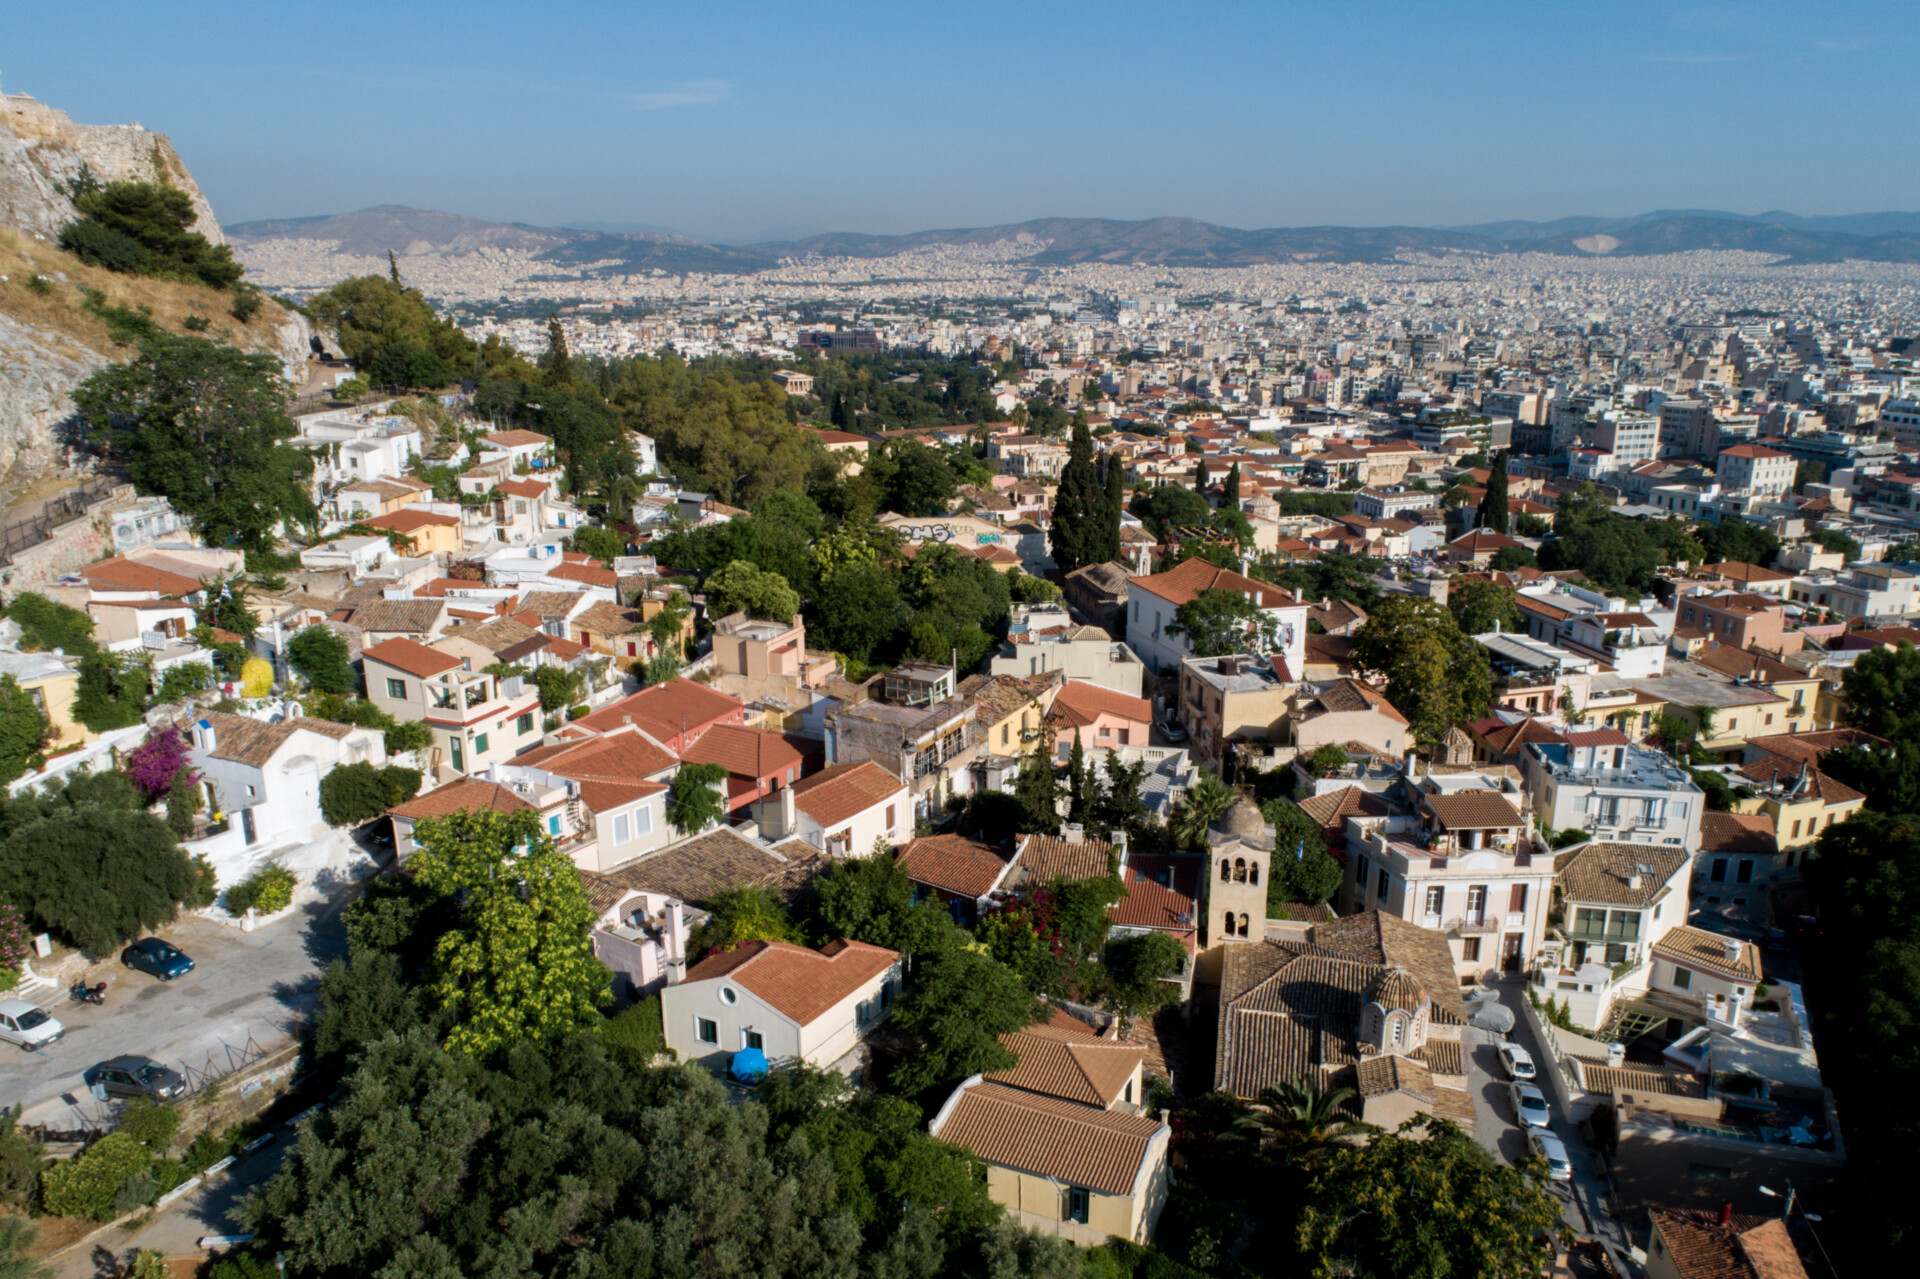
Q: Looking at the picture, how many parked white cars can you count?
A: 4